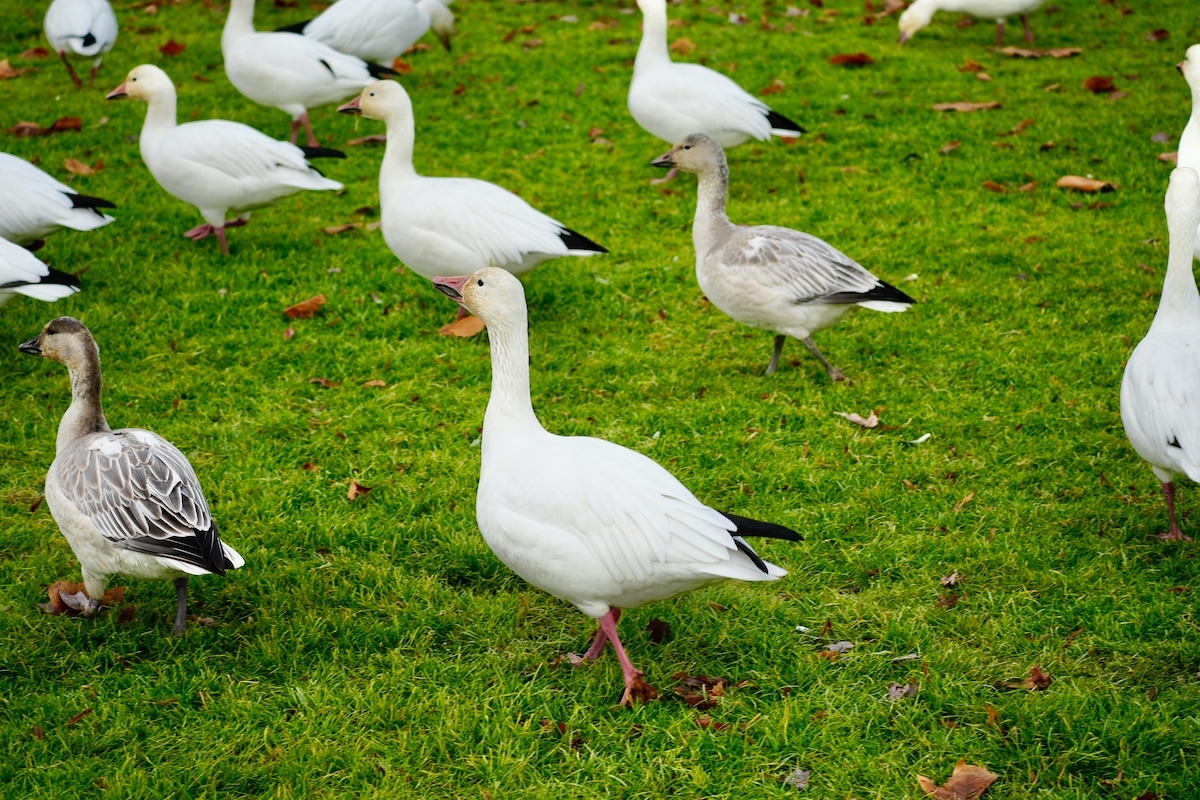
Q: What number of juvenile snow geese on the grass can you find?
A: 2